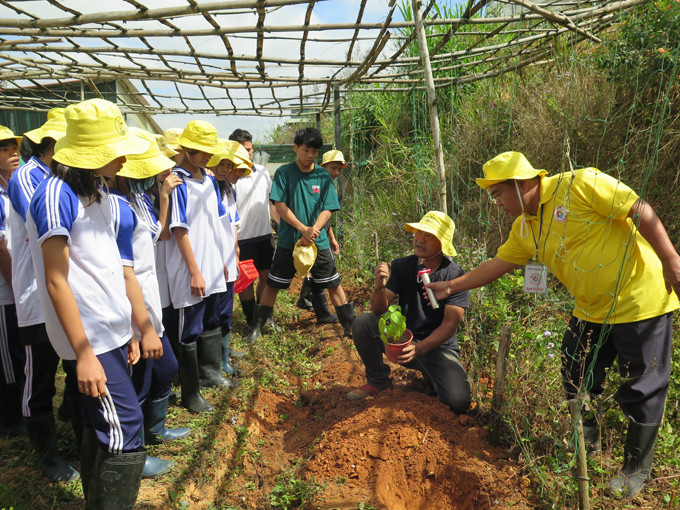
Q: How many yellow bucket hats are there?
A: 13